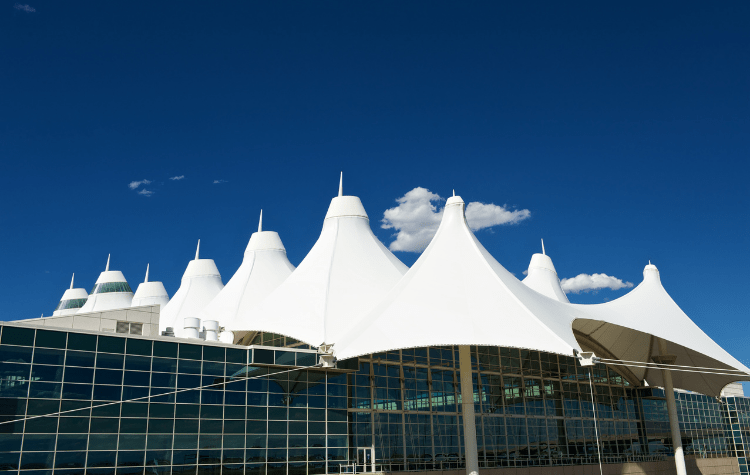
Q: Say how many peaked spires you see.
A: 9